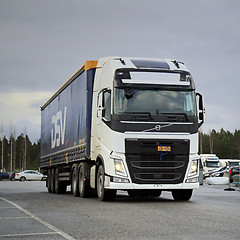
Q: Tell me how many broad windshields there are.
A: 1